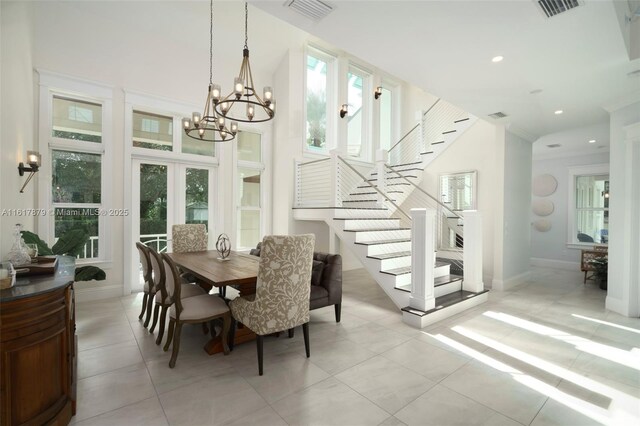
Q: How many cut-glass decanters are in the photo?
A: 1